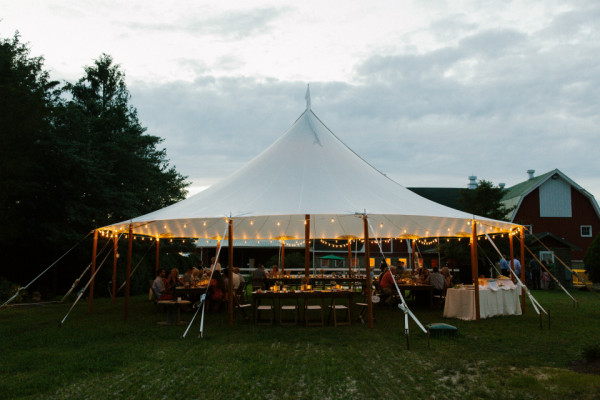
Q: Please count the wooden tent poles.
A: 15